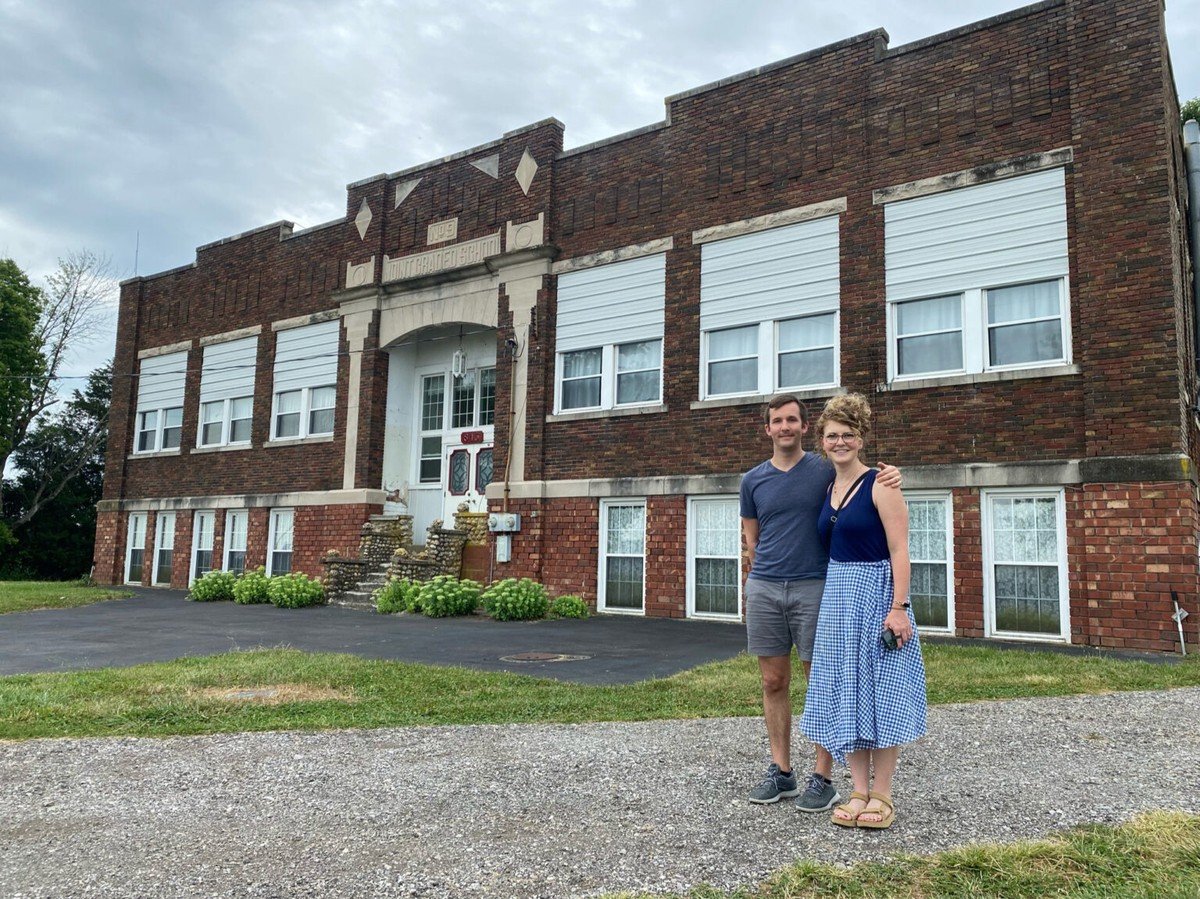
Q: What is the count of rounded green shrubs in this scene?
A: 7